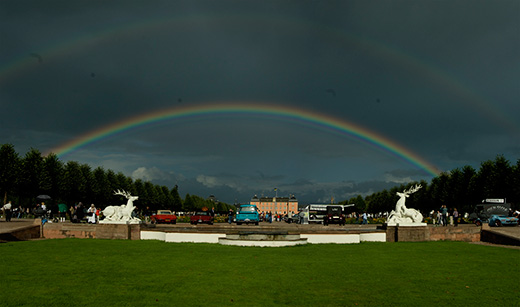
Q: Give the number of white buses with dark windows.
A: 1